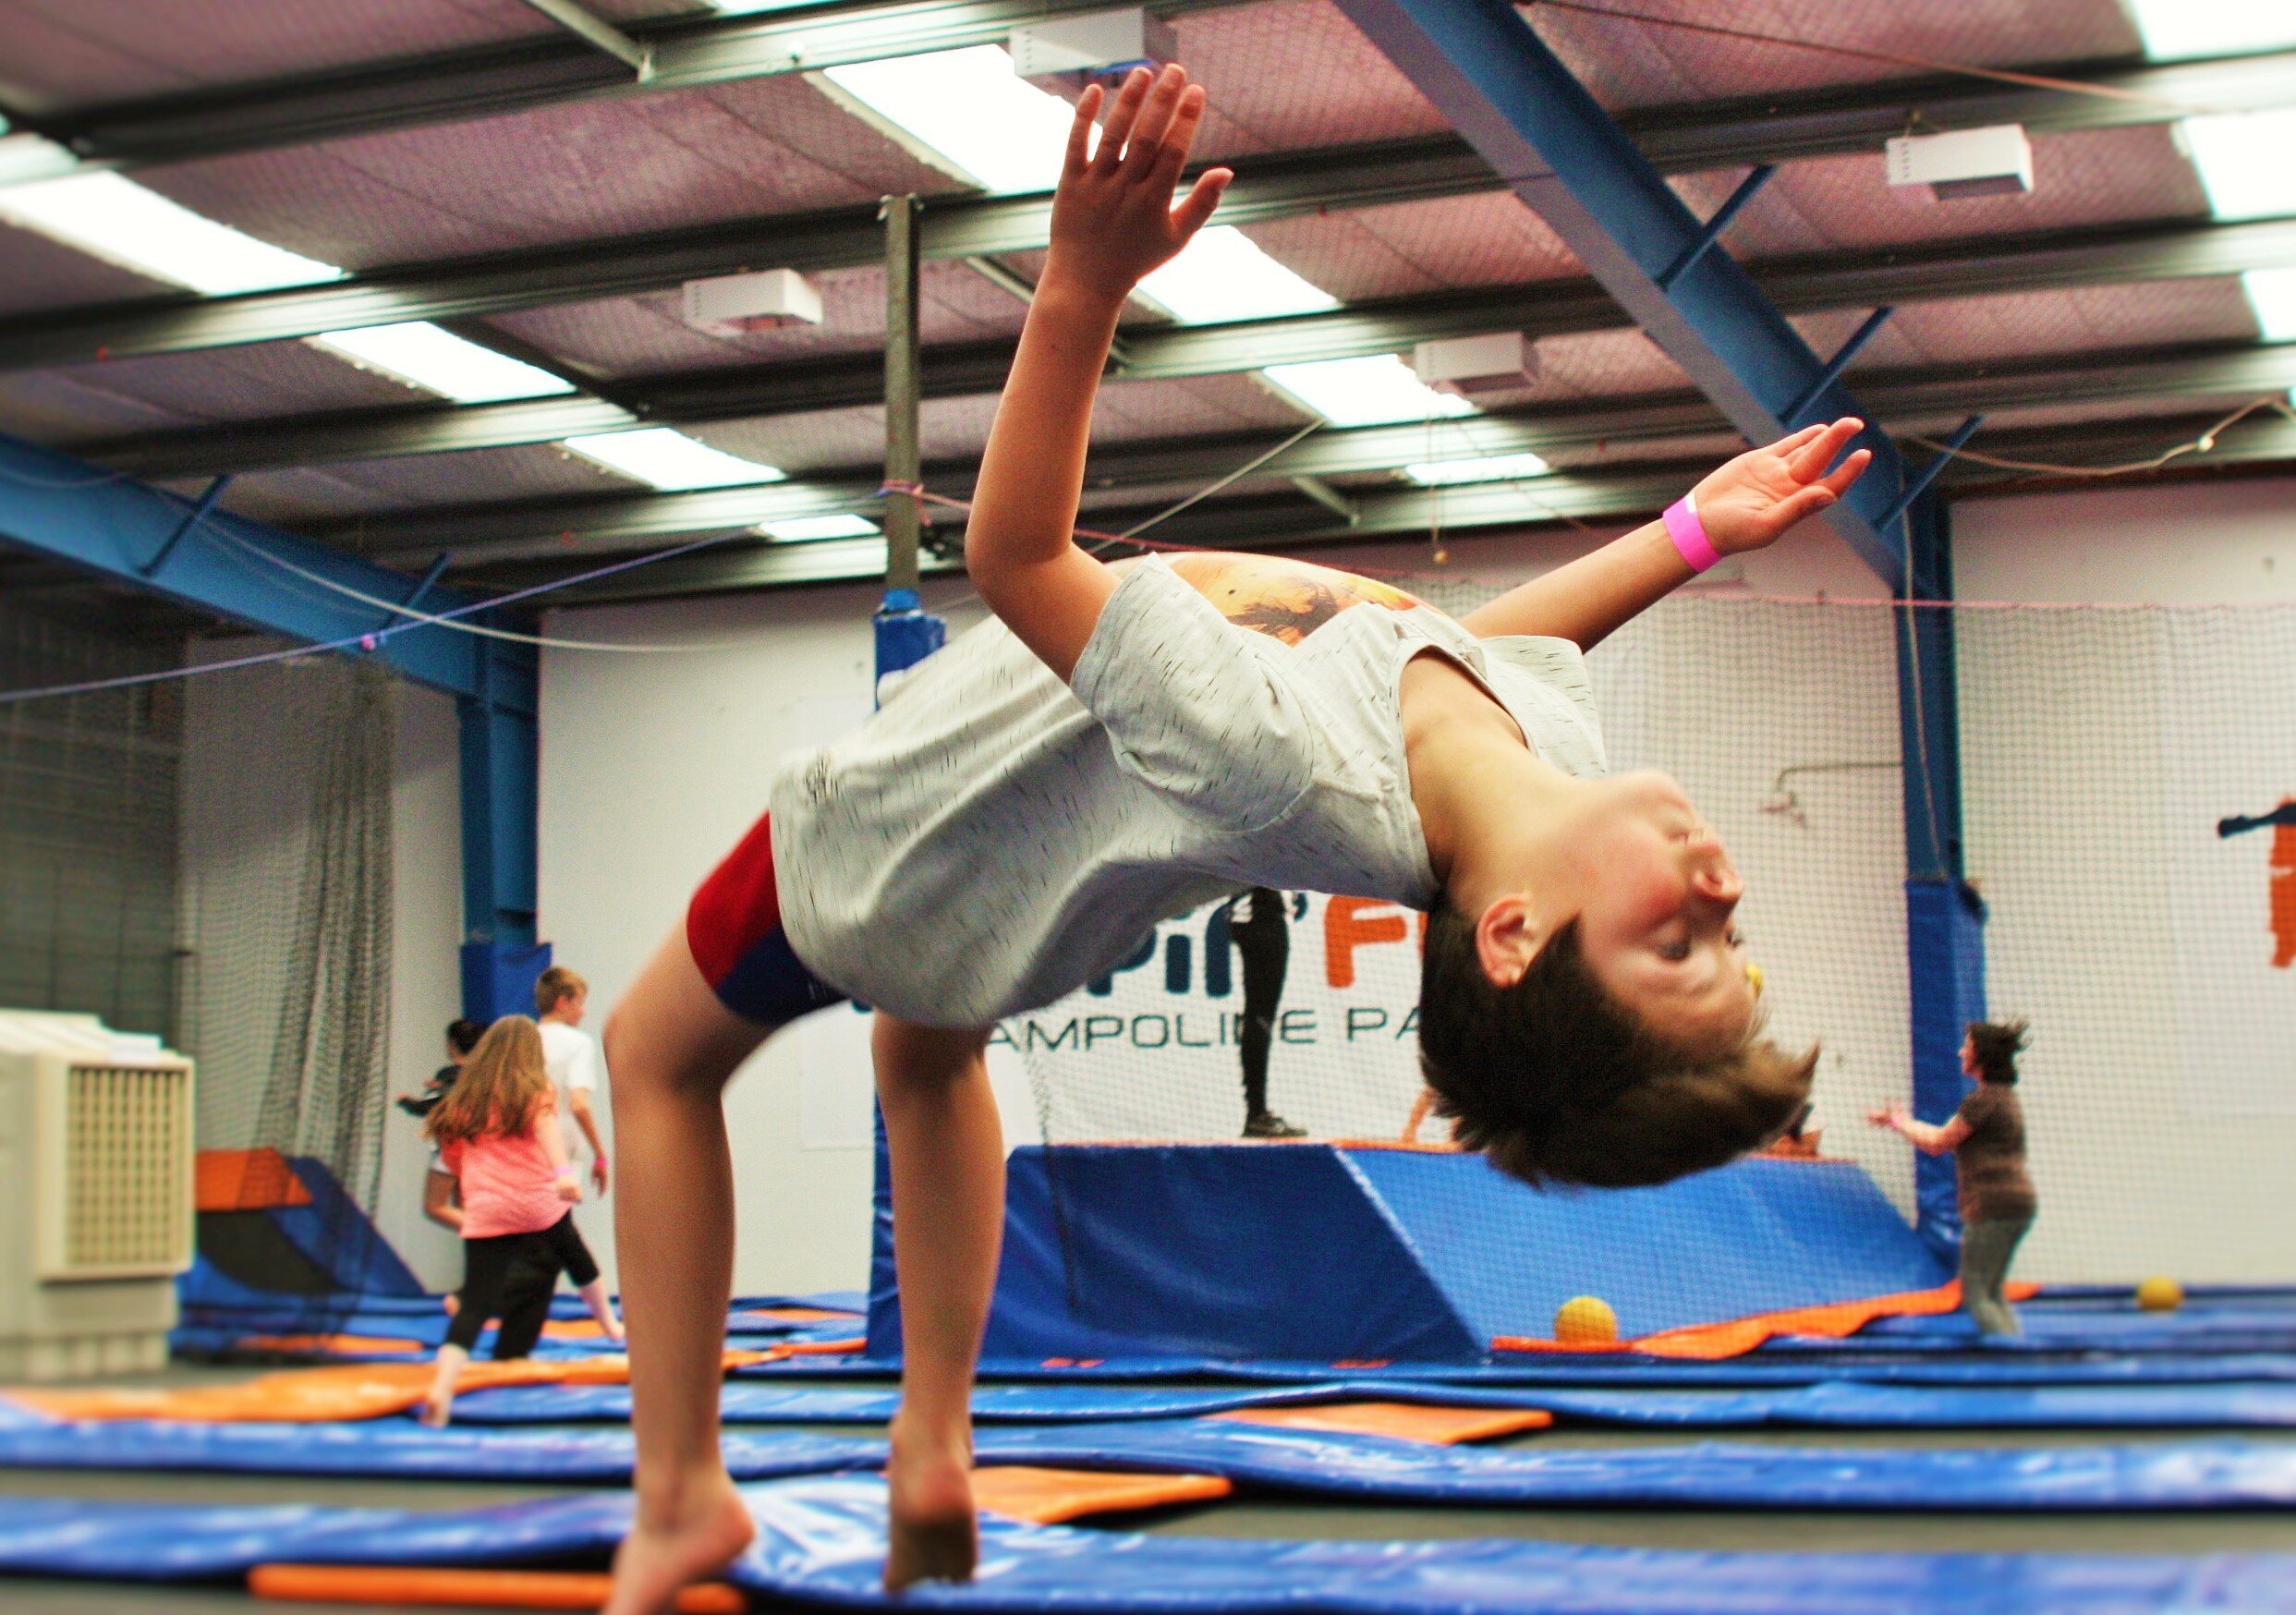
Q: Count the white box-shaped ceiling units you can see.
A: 4